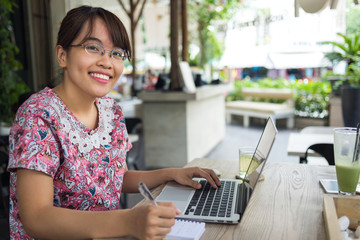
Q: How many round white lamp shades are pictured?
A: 1